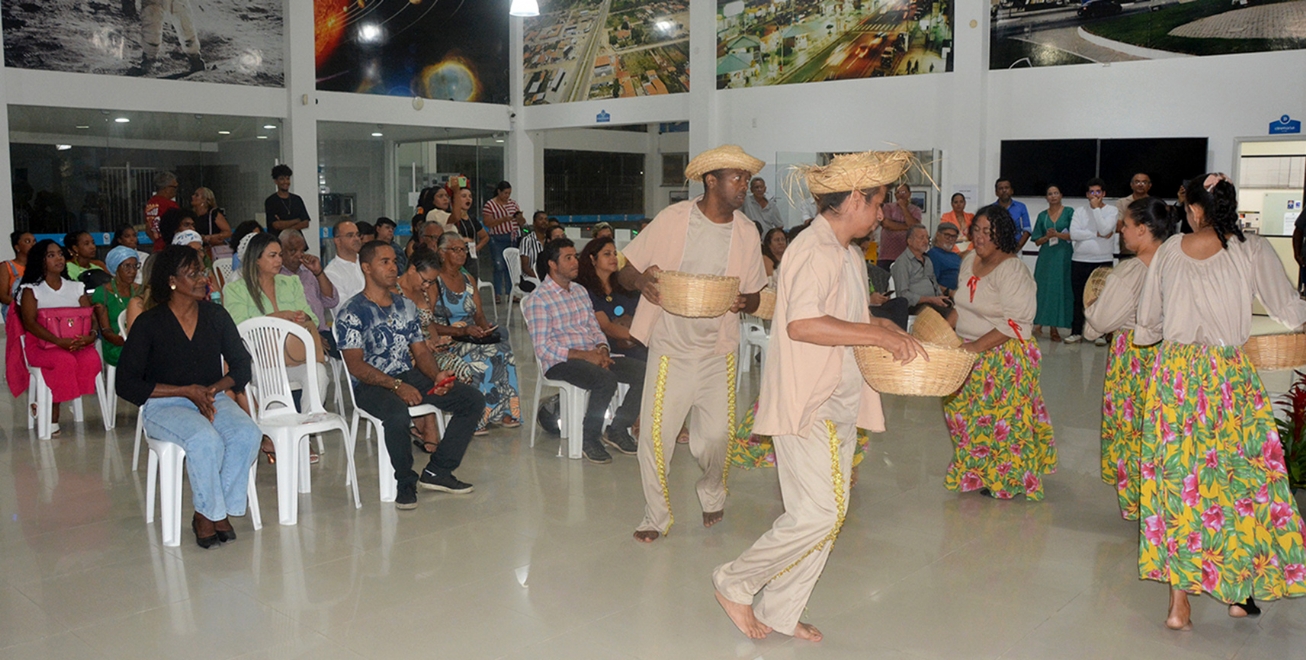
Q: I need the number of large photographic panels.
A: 5